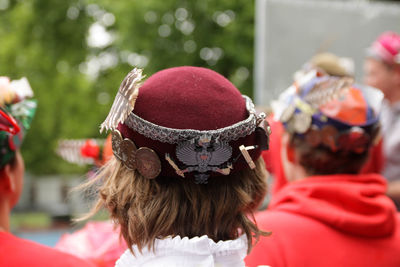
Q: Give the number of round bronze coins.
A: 3